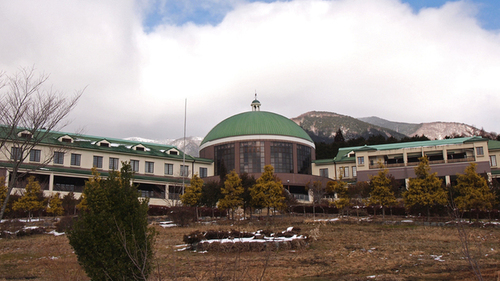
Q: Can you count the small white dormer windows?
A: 6